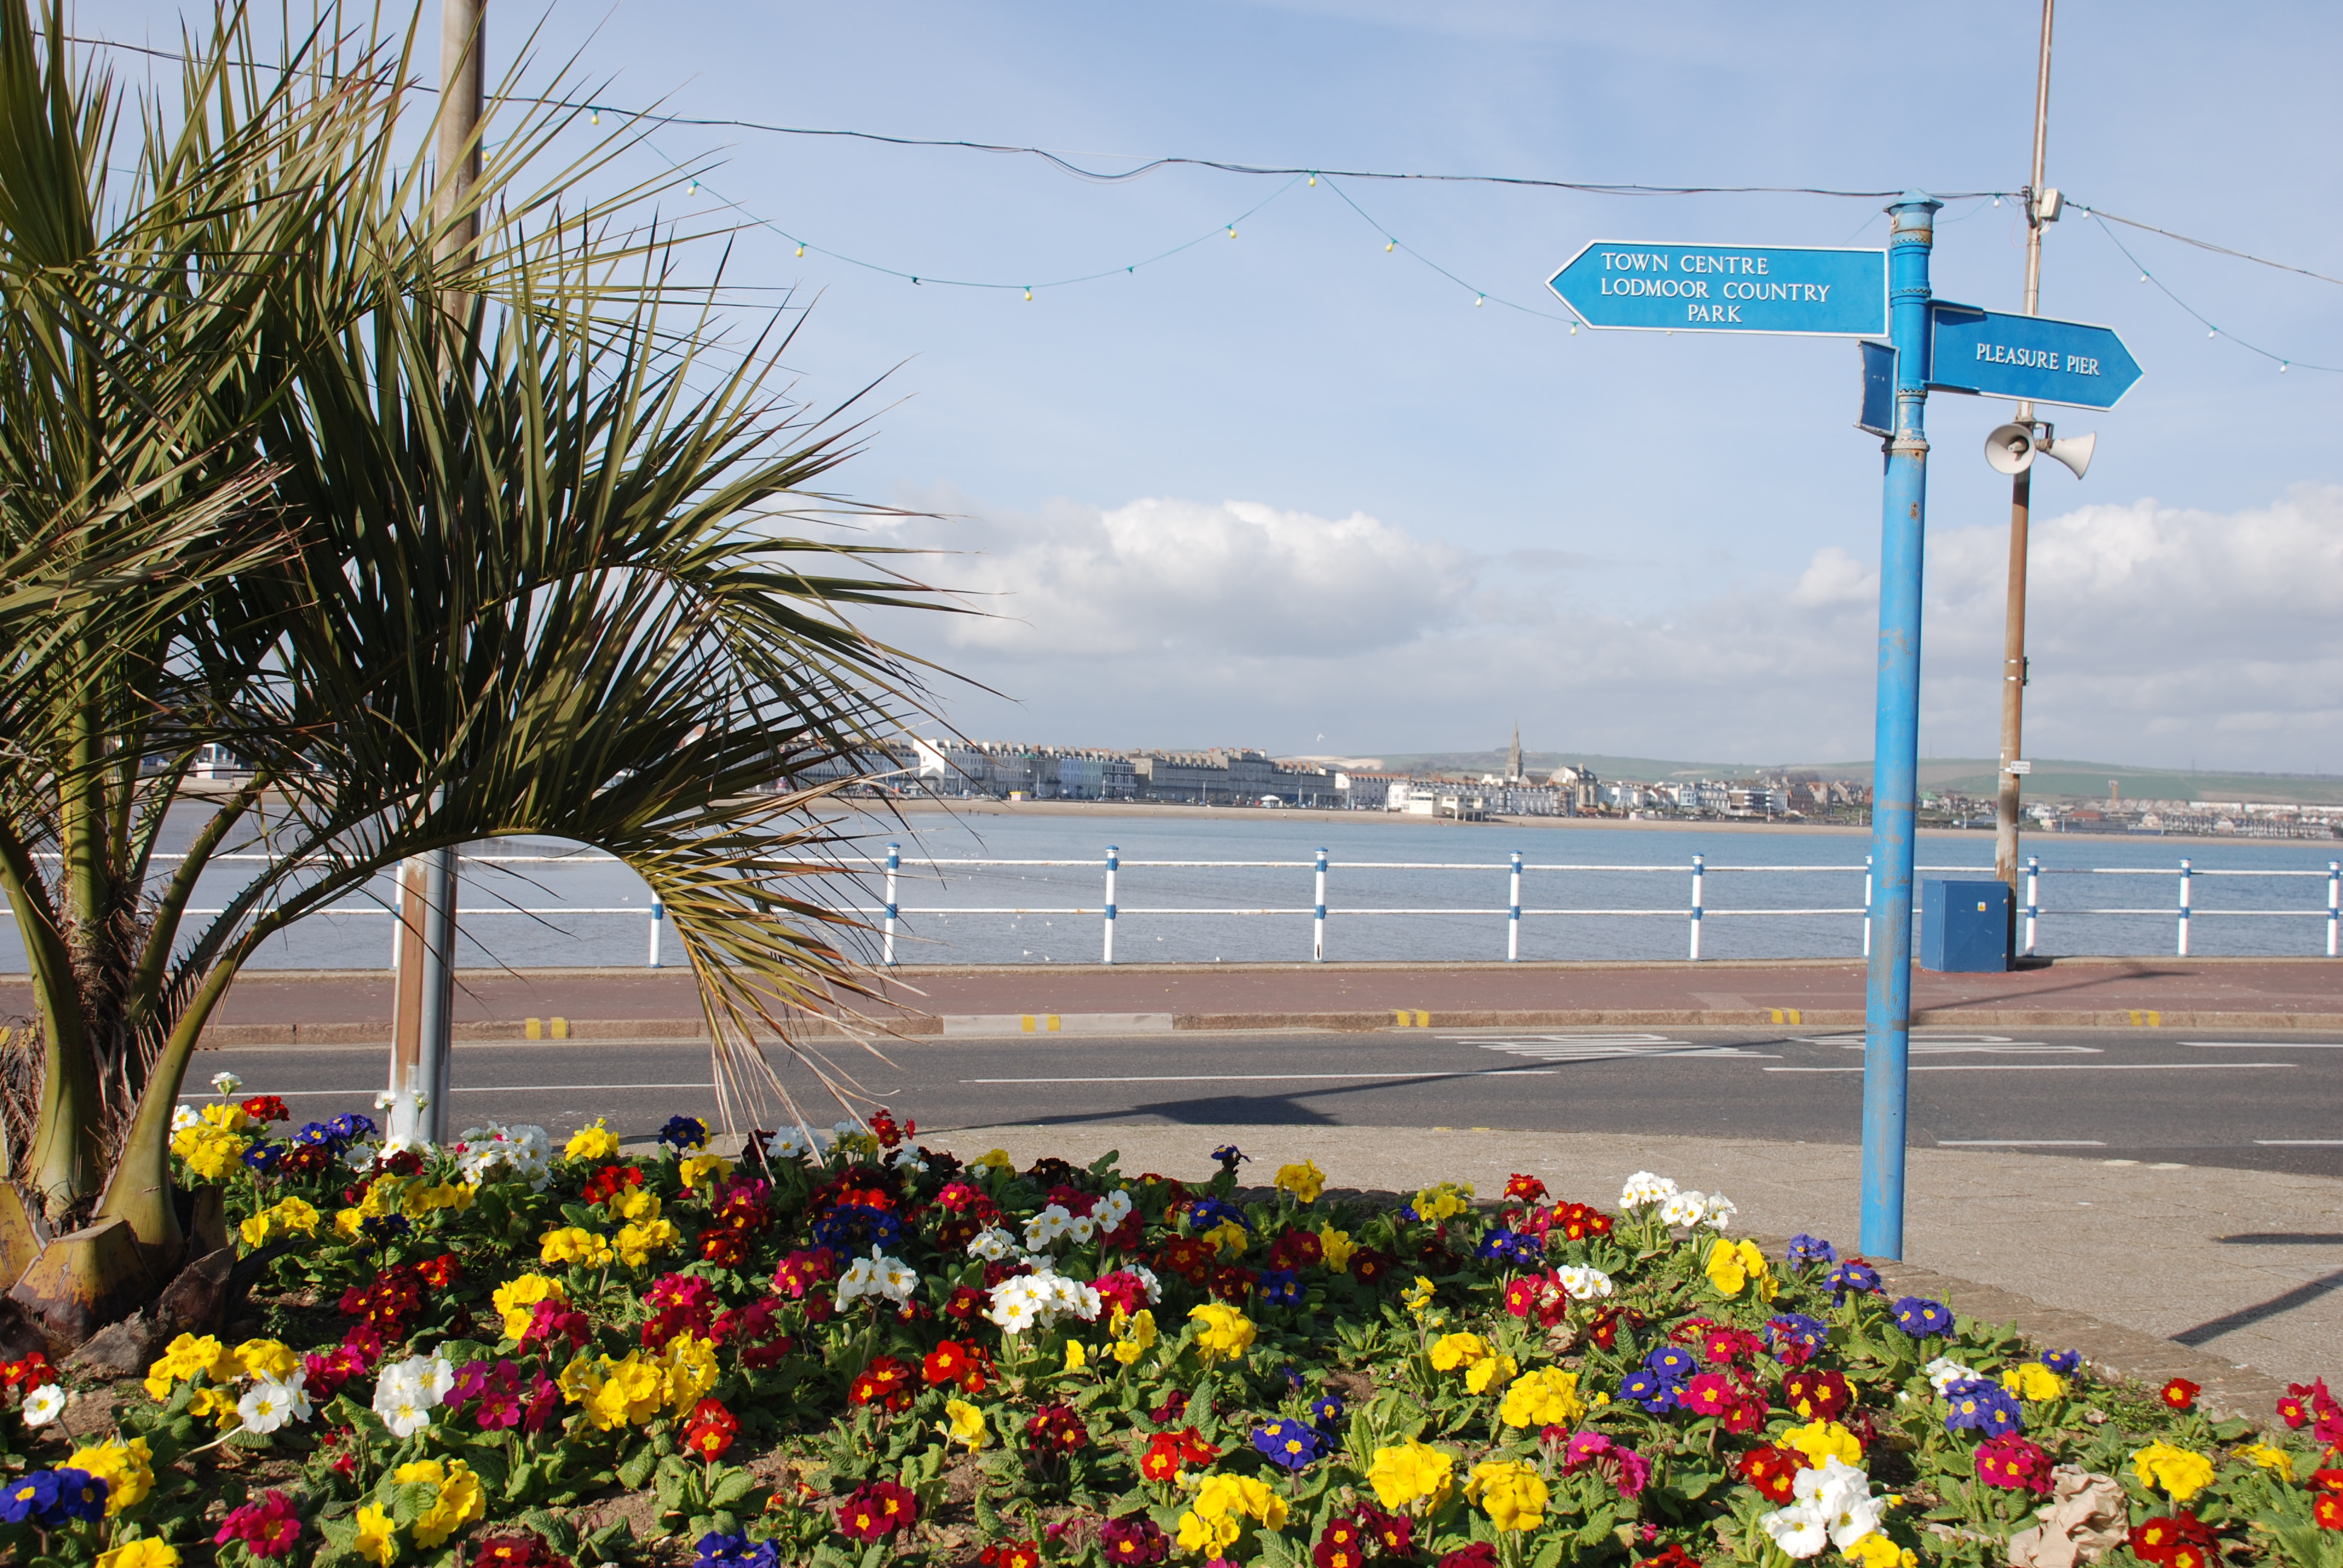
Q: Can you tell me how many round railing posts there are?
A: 11